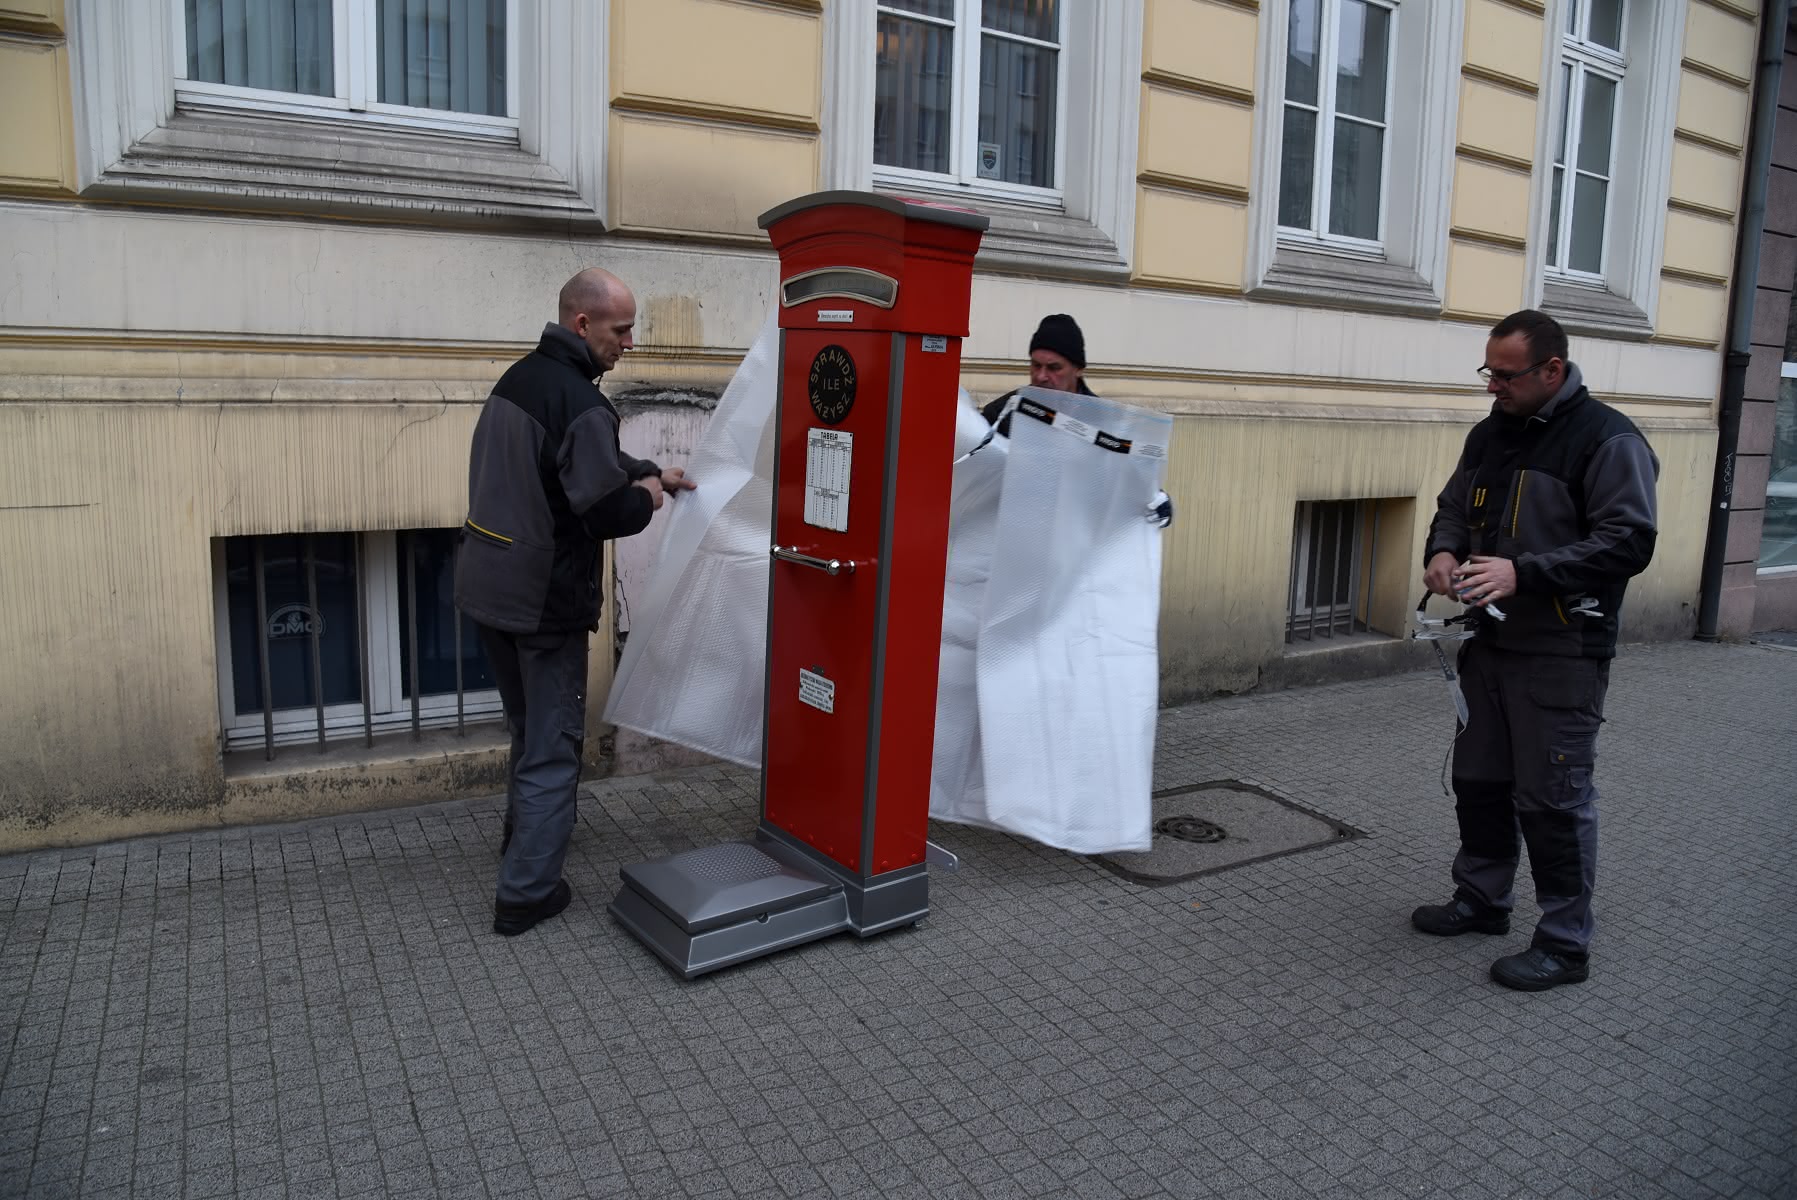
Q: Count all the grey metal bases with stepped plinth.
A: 1